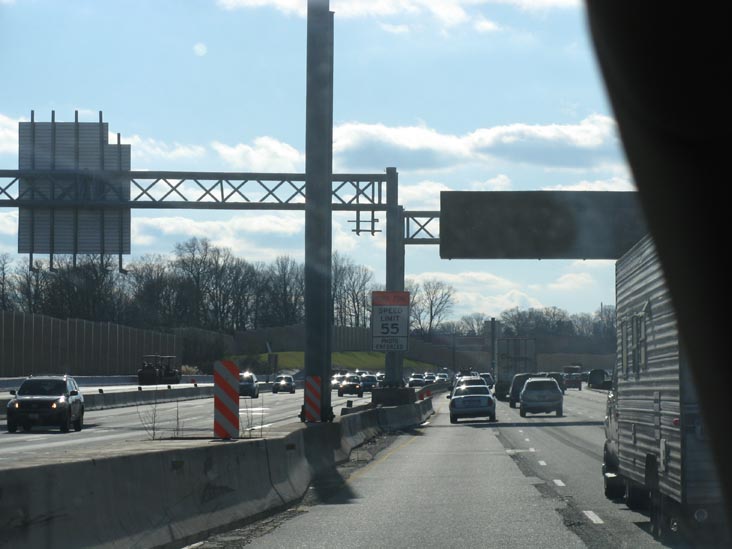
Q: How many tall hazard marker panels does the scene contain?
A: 2